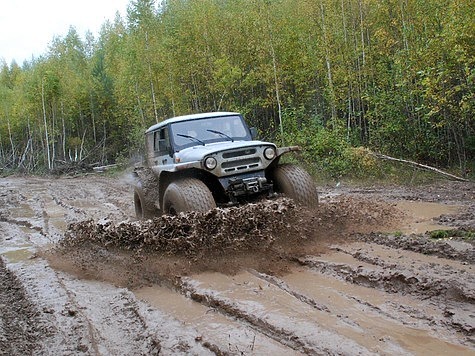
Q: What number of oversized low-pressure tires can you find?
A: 3